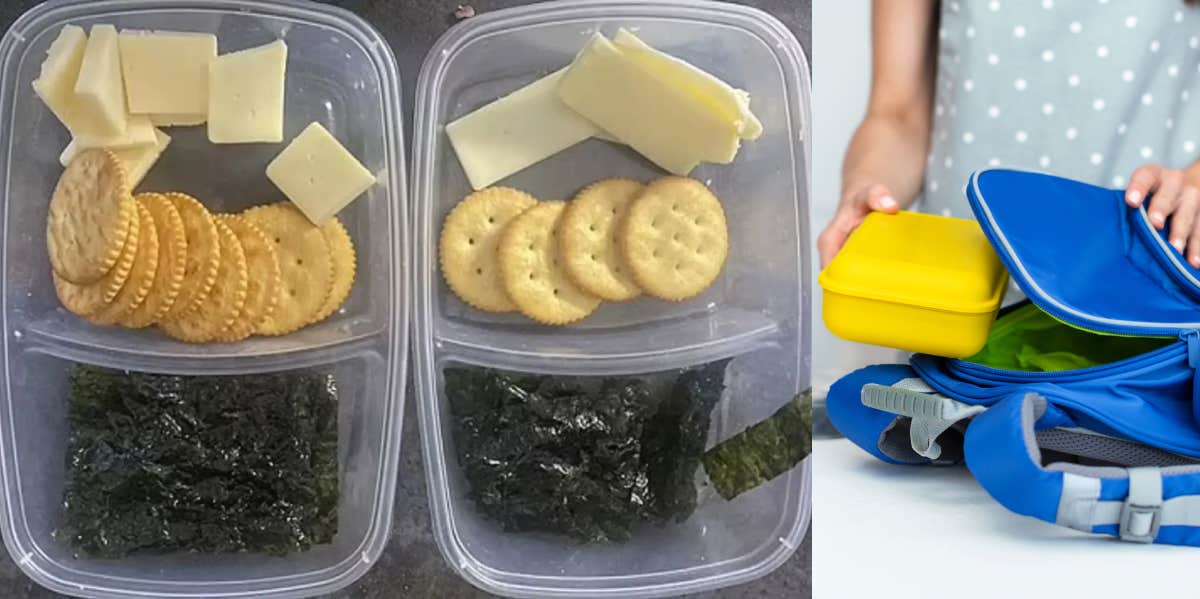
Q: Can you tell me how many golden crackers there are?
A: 13